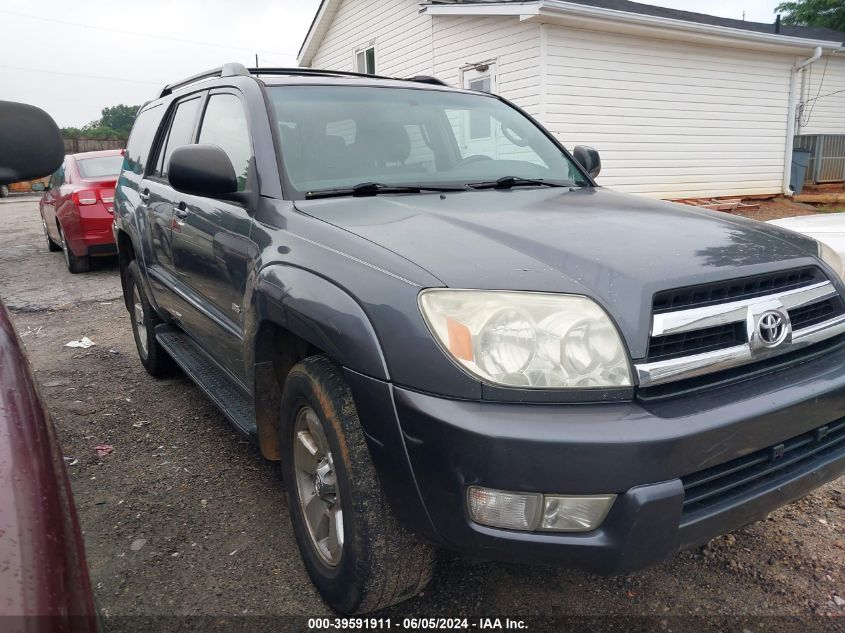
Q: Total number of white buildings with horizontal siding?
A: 1